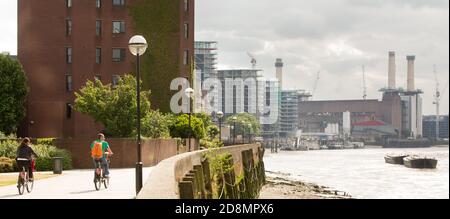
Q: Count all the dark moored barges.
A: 2